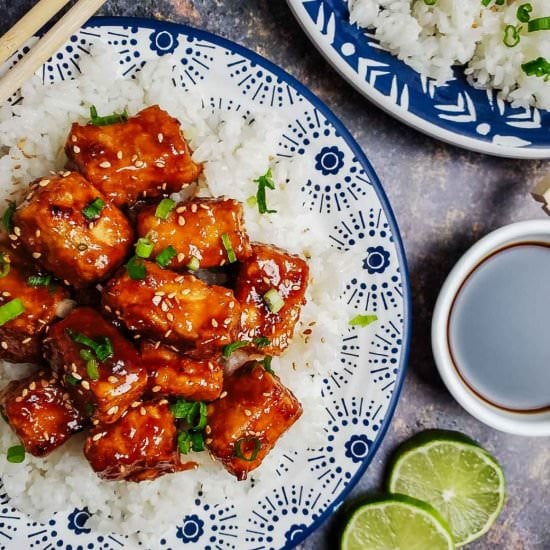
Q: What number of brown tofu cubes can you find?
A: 11